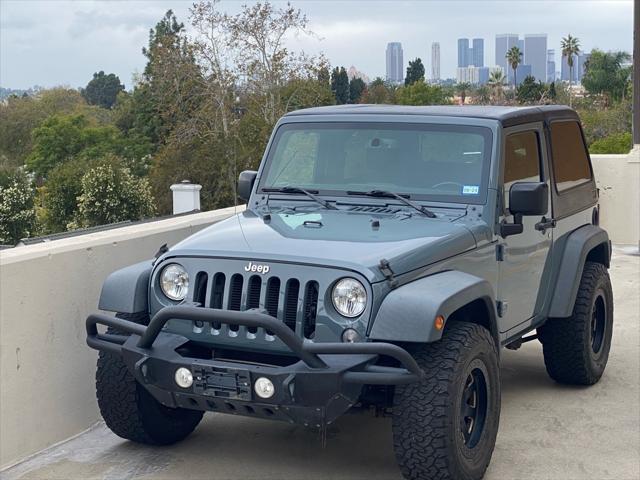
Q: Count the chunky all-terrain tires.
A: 3